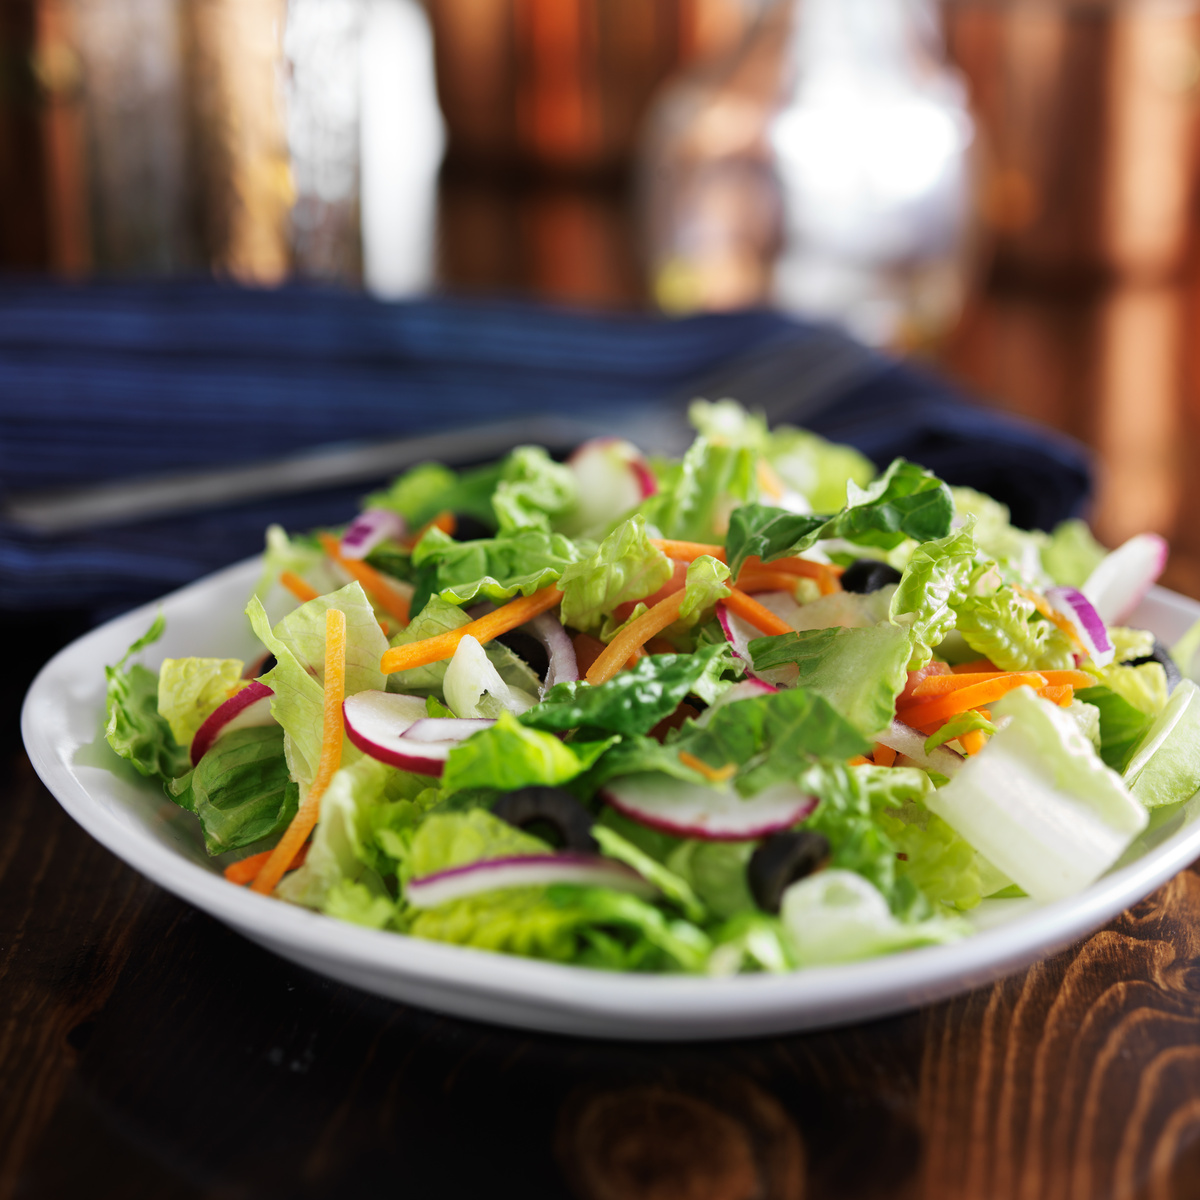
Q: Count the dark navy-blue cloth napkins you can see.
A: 1